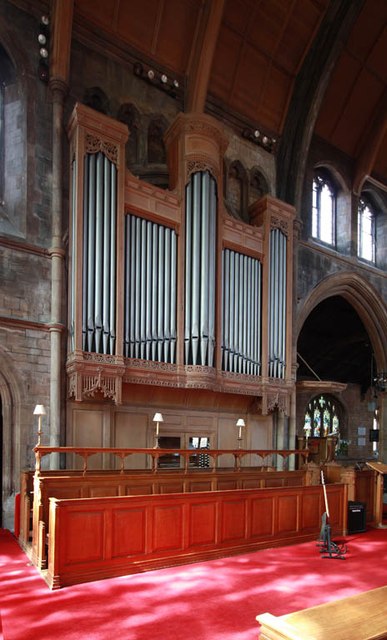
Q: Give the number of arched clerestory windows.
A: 2